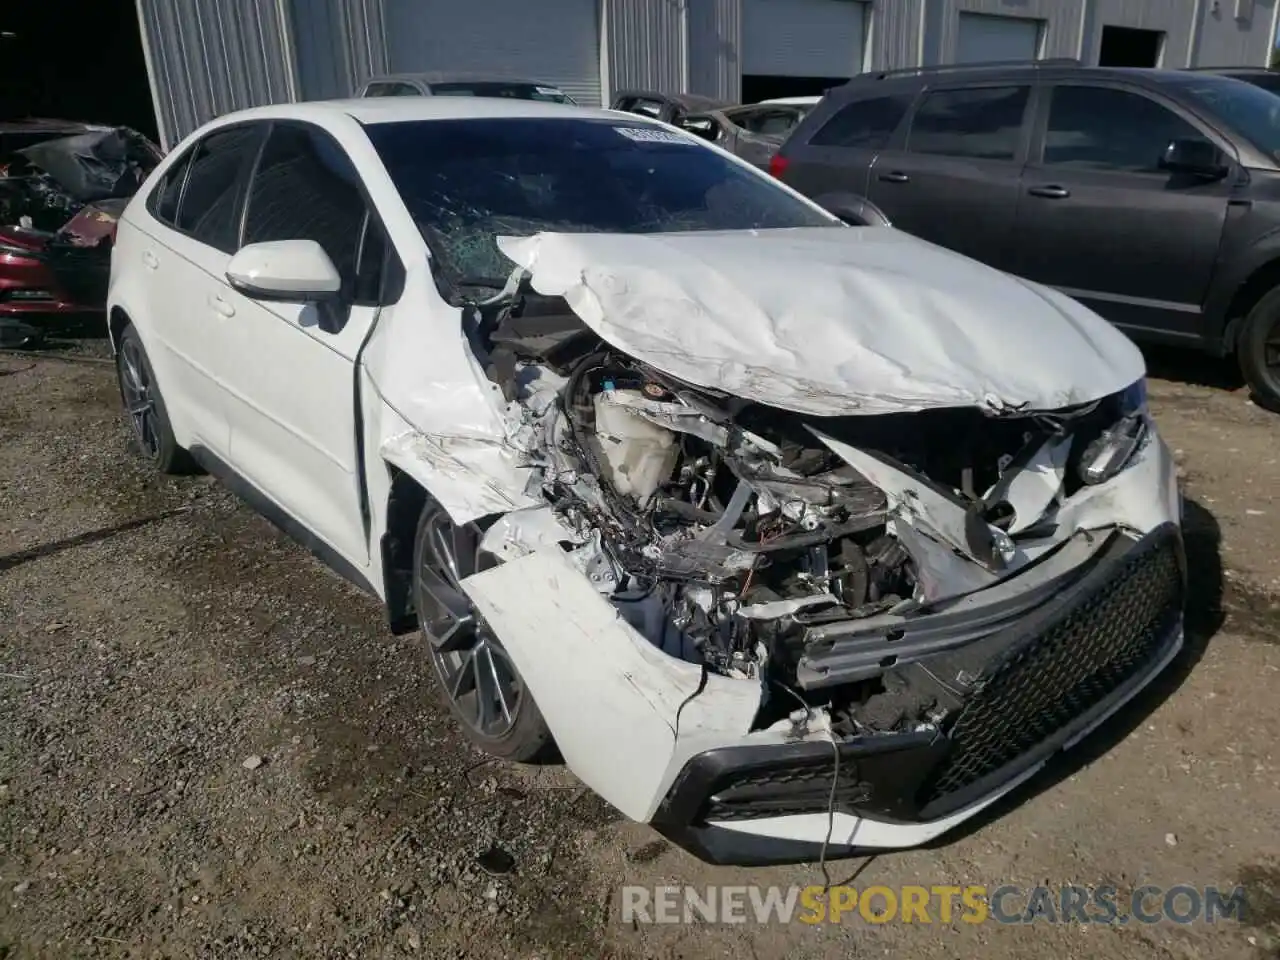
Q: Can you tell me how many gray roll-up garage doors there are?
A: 3